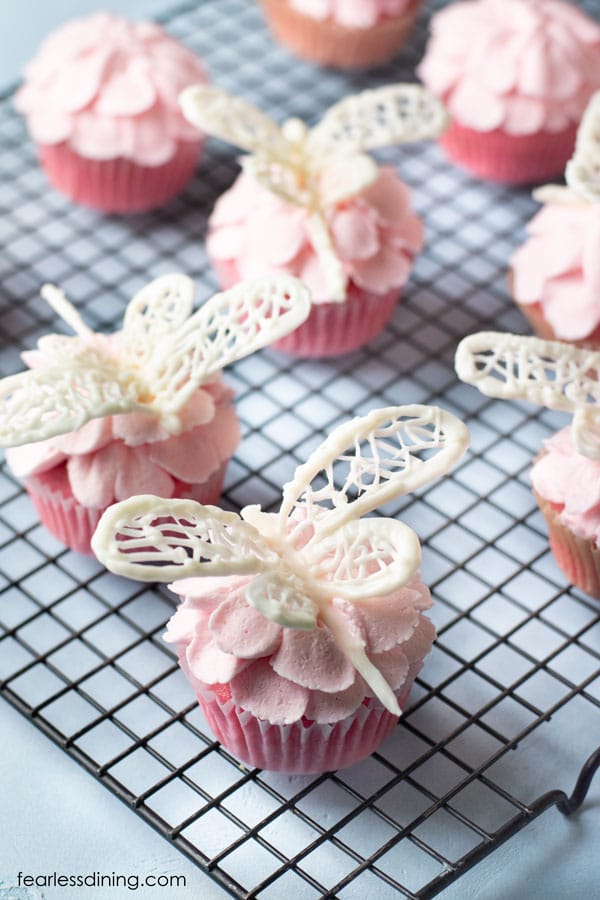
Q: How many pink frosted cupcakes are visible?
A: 8